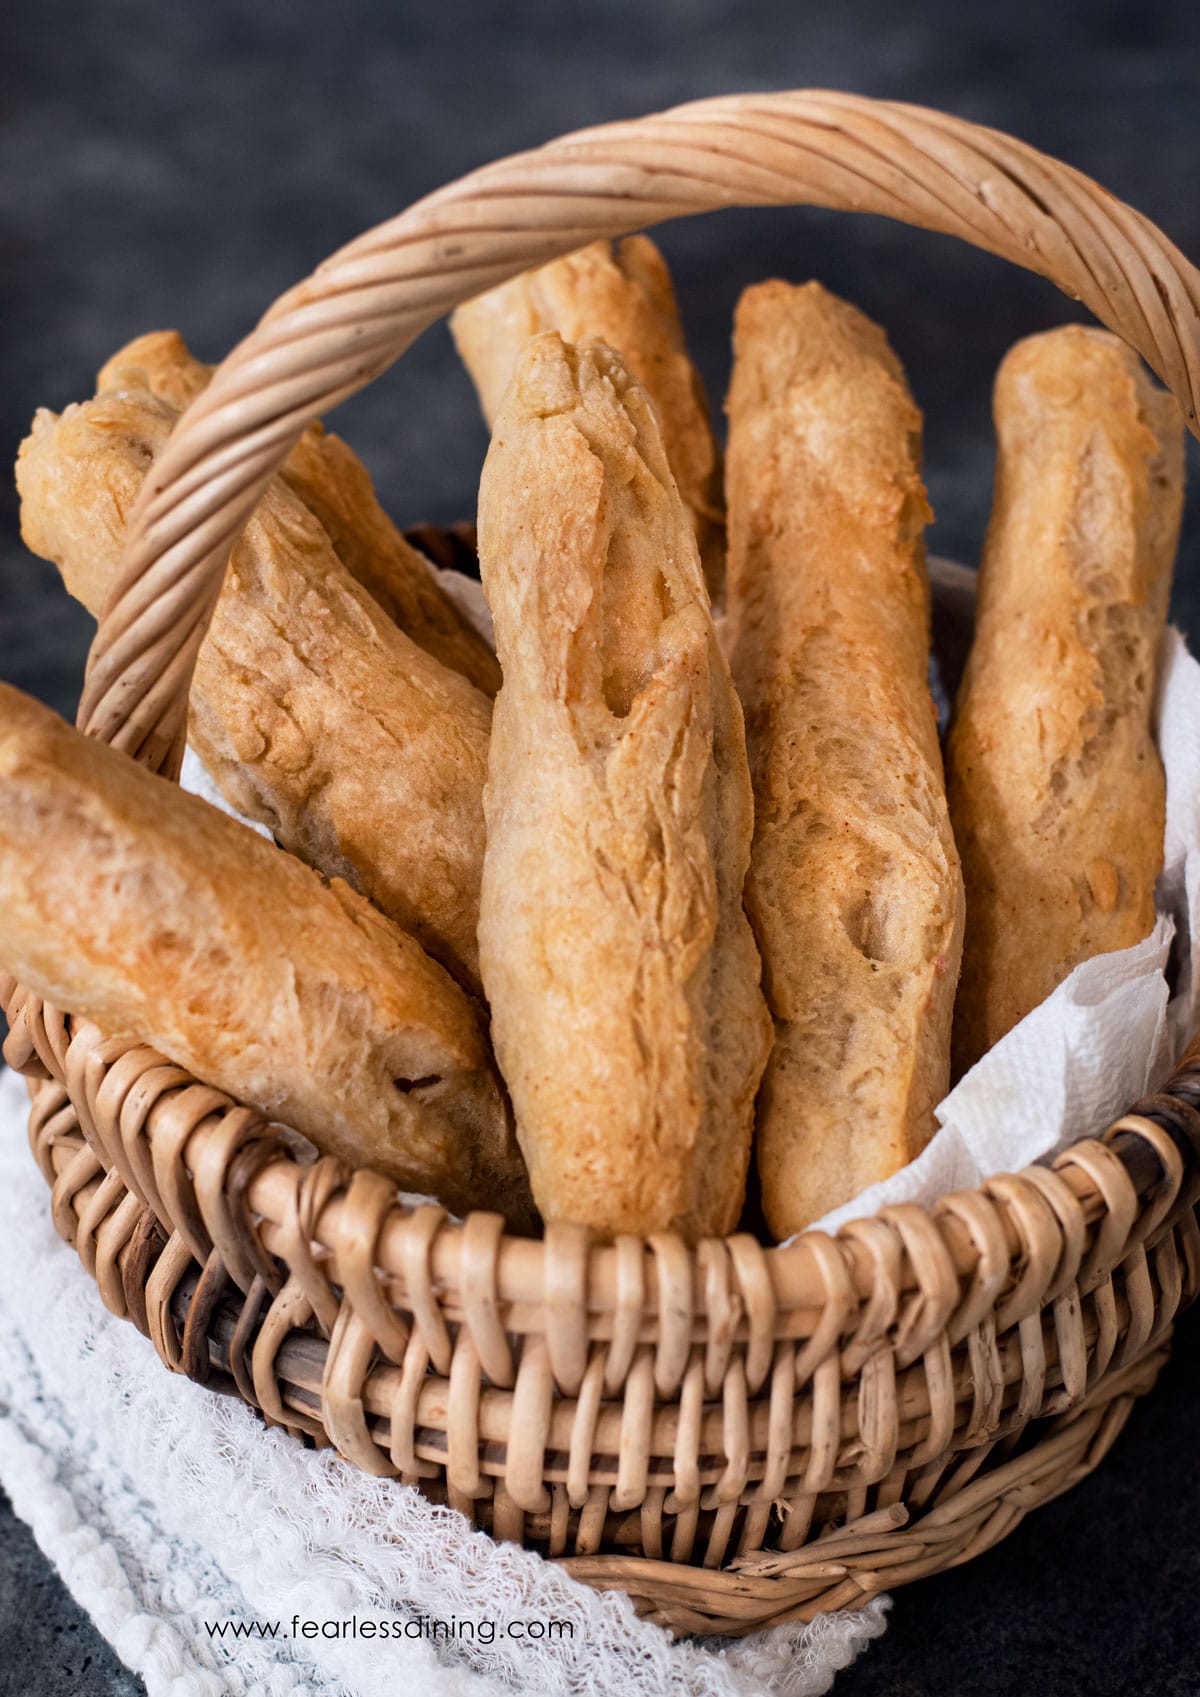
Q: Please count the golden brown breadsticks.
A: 7